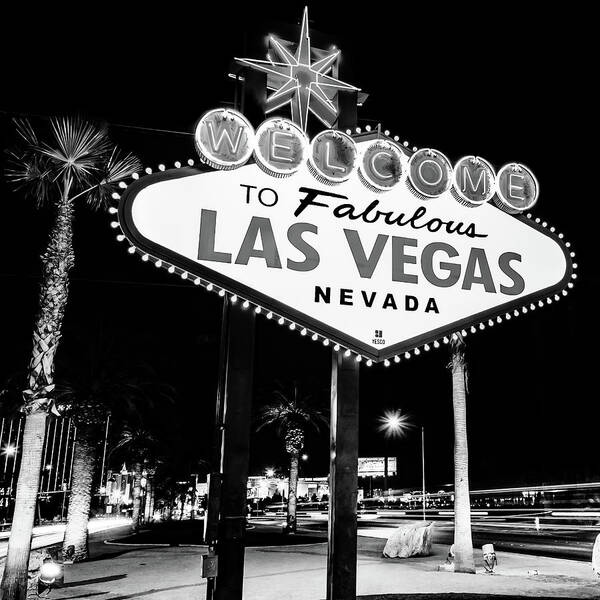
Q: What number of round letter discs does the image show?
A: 7